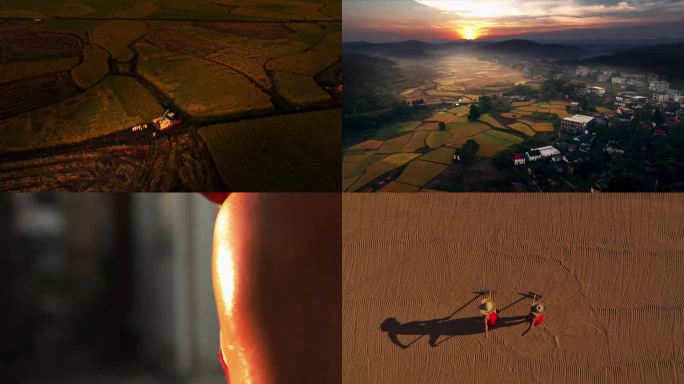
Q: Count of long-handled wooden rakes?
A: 2